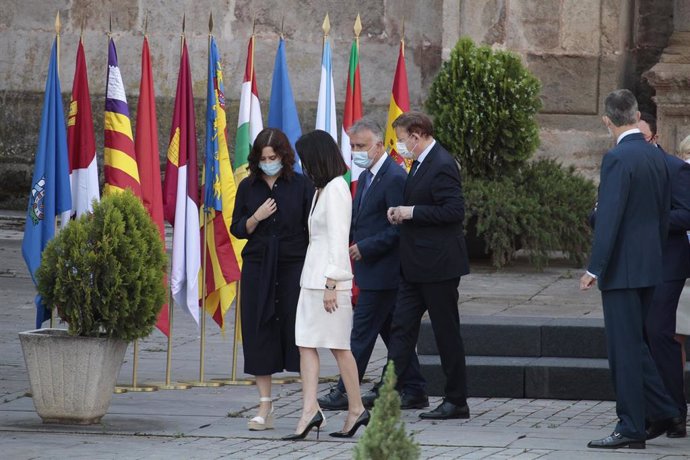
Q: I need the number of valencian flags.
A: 1